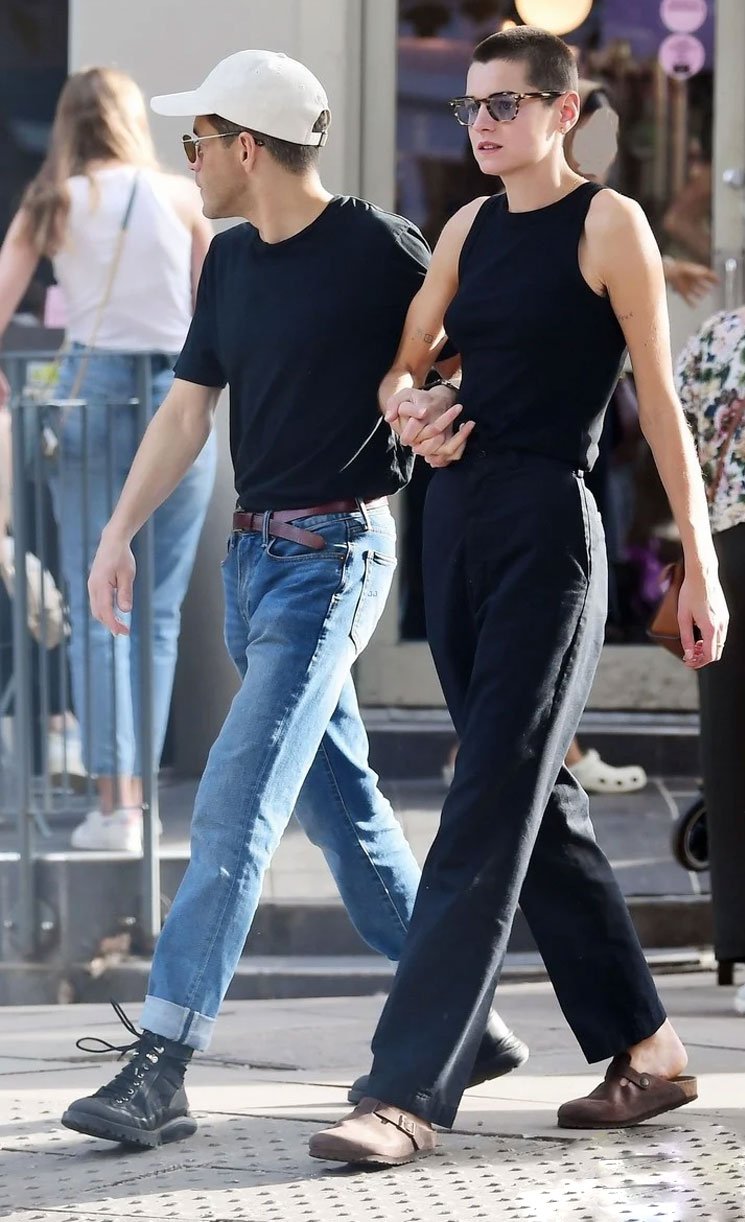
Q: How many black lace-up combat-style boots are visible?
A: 2